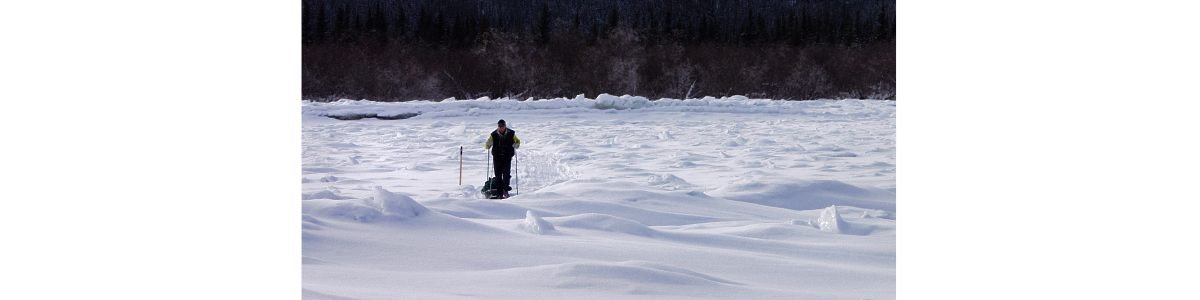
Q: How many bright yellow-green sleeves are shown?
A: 2